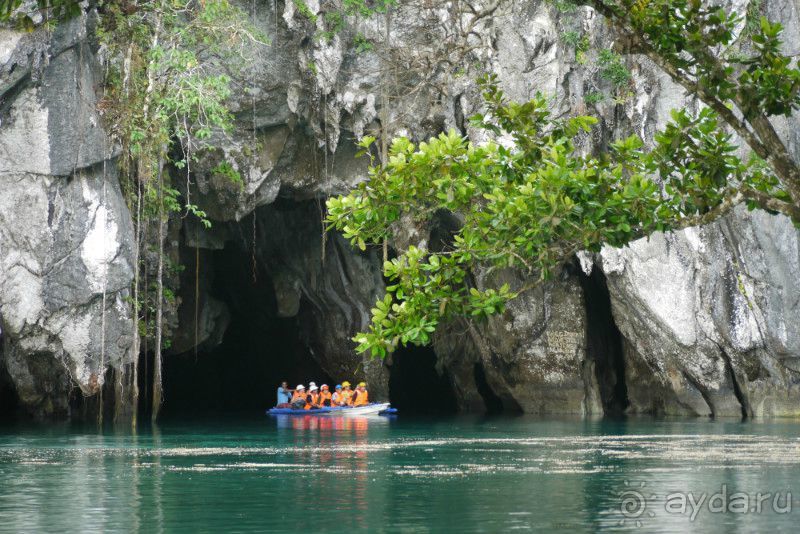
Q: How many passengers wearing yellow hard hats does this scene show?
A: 2